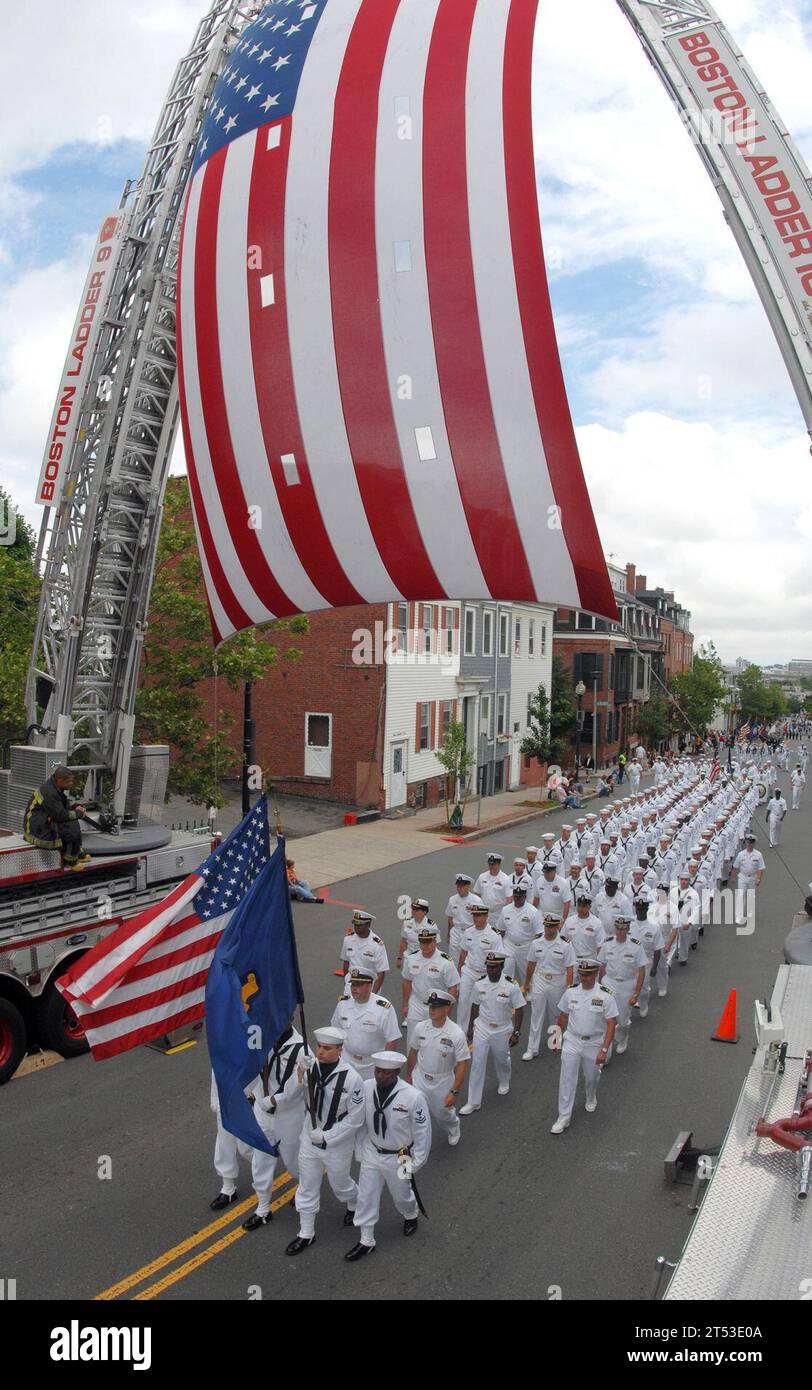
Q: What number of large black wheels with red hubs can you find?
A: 2